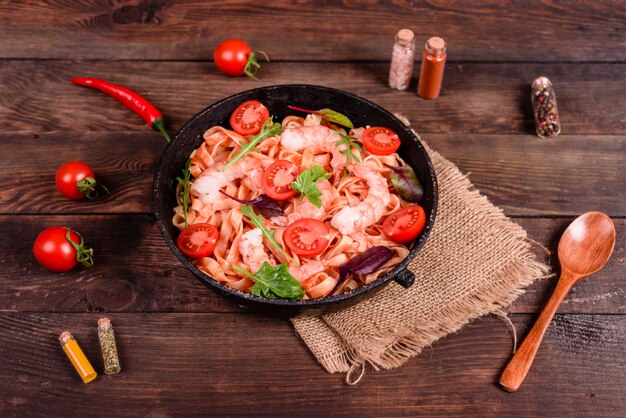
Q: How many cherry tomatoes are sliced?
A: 6